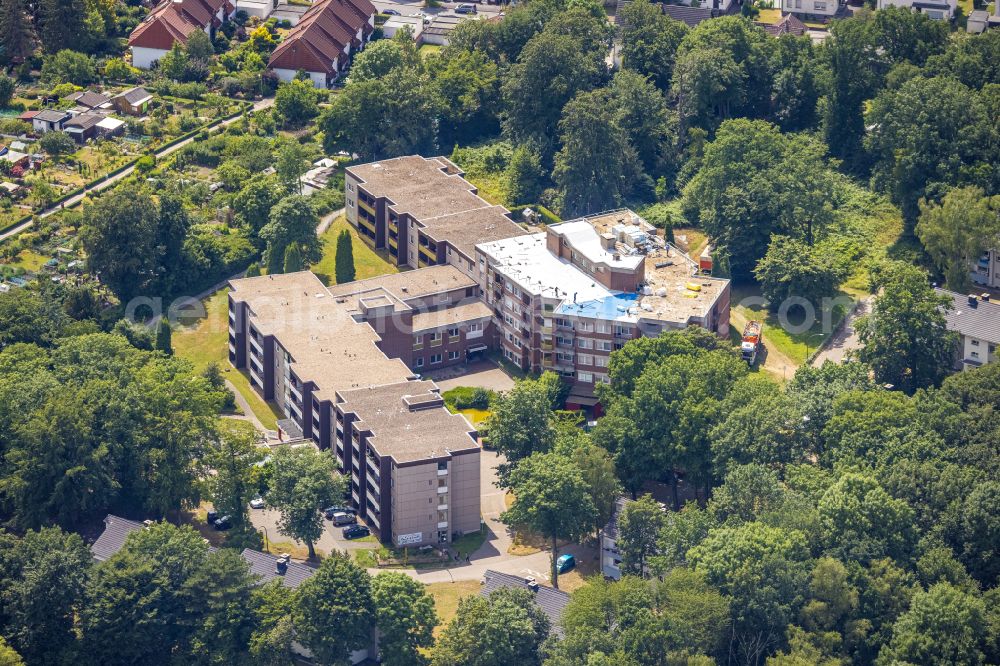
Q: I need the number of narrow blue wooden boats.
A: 0